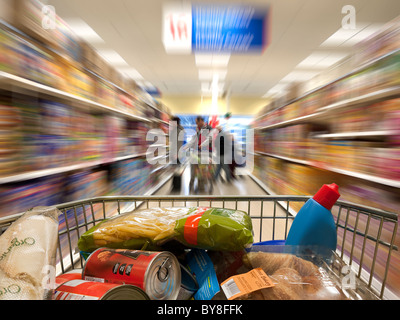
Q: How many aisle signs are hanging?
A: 1